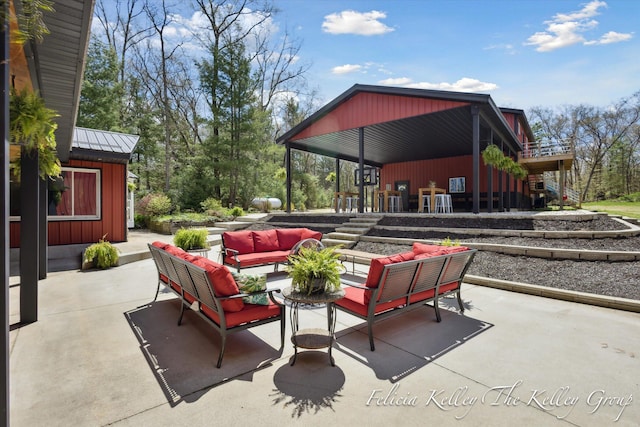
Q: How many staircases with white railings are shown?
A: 1